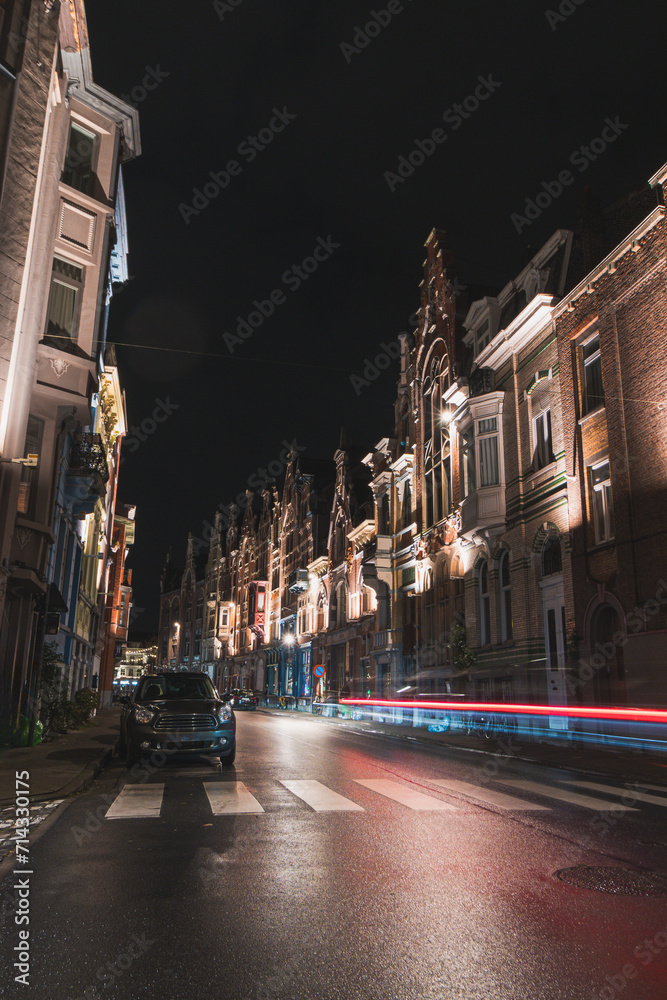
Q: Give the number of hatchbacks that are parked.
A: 1